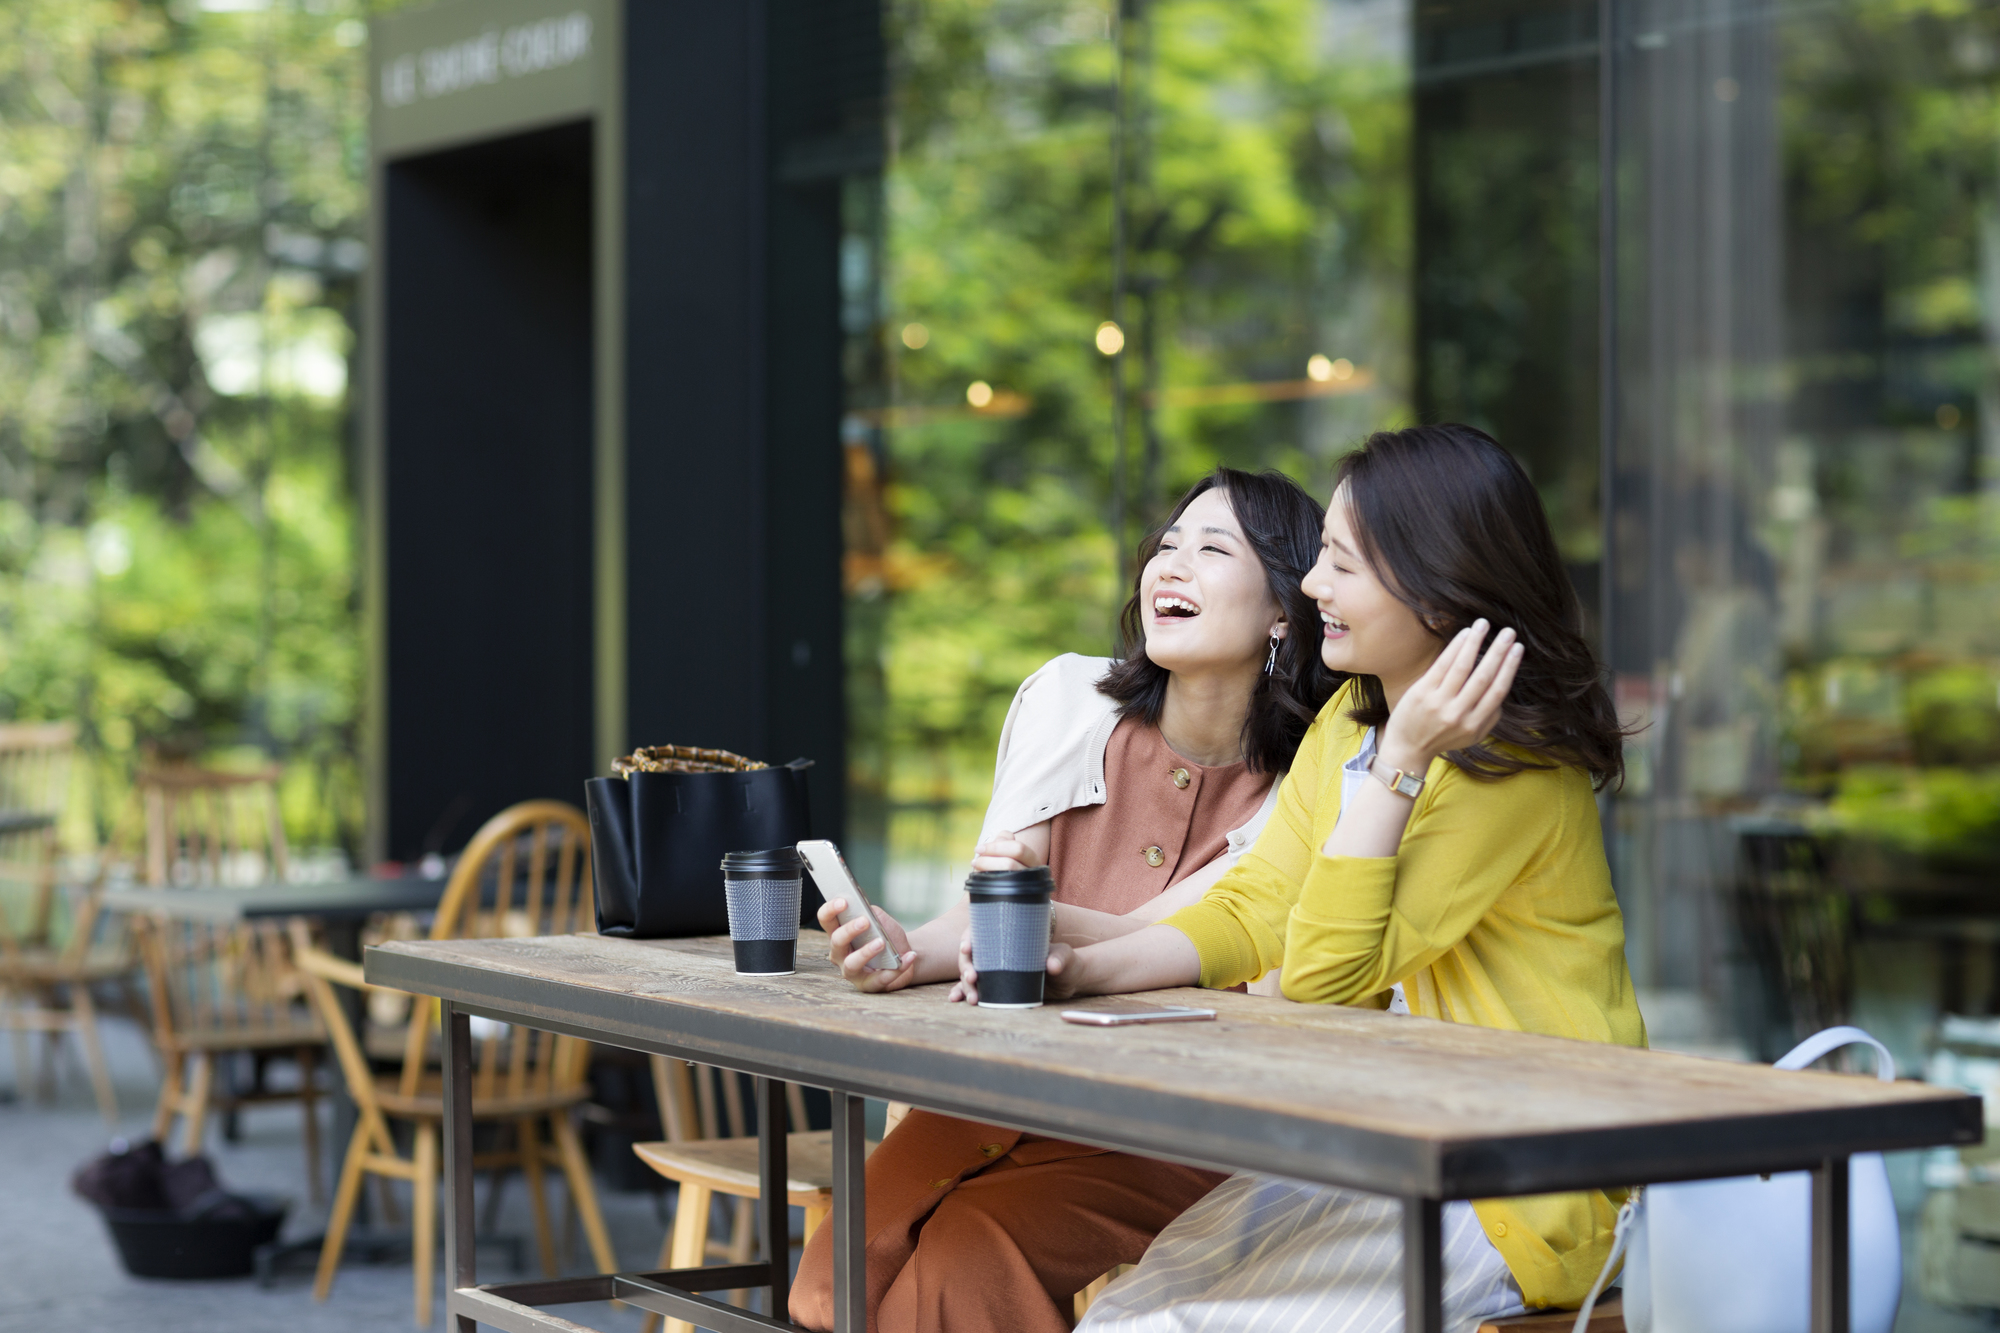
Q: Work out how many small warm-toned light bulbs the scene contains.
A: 5